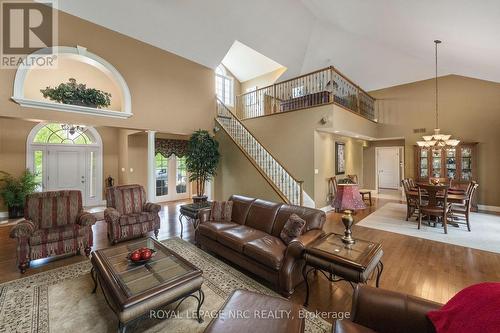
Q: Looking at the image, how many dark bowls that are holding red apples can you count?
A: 1